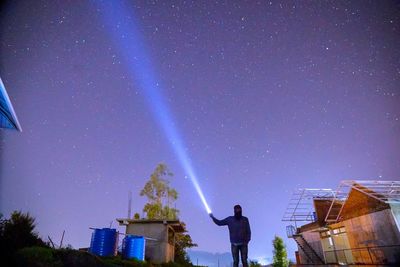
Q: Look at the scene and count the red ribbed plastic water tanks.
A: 0